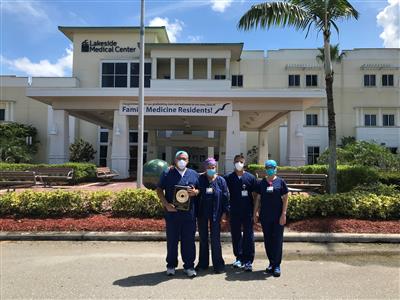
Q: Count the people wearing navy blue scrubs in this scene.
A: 4